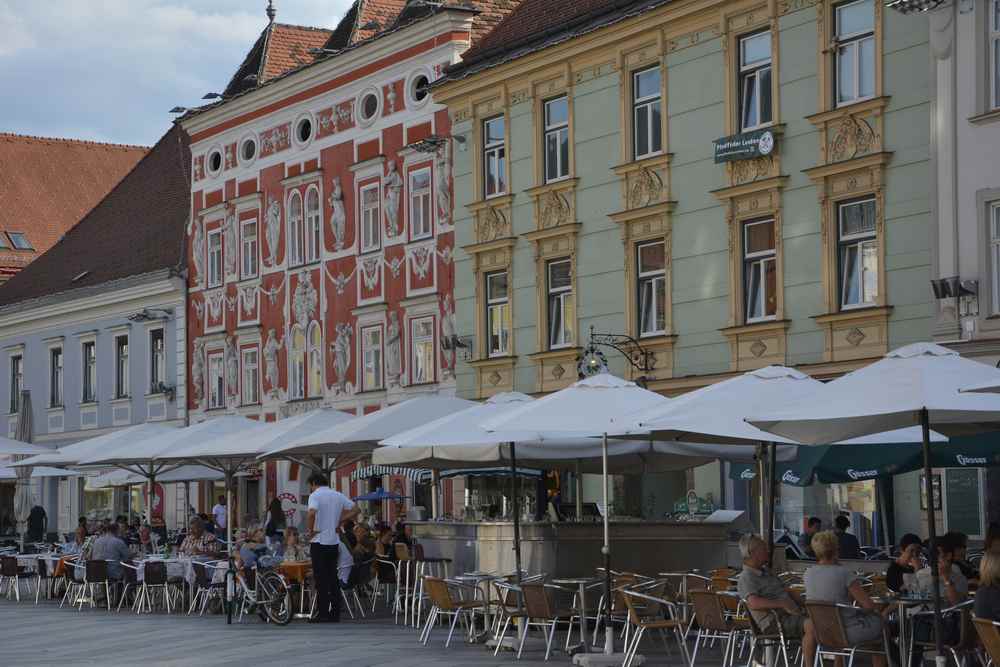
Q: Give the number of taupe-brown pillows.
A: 0